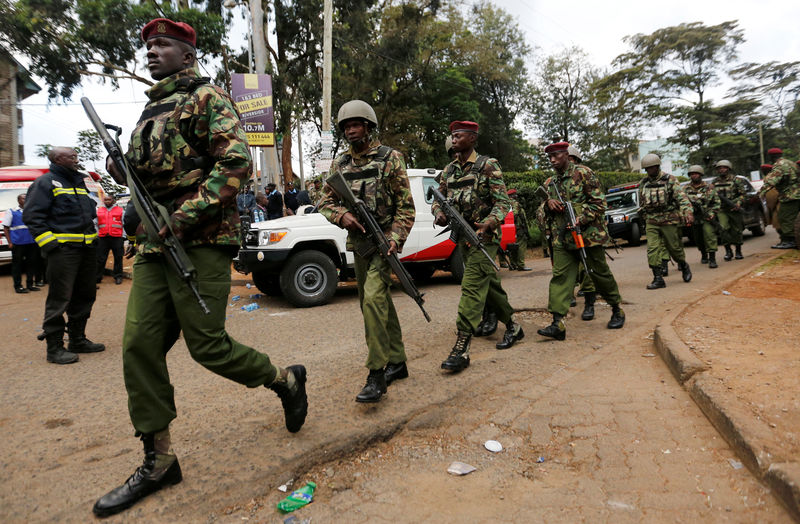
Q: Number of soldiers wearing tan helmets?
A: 6